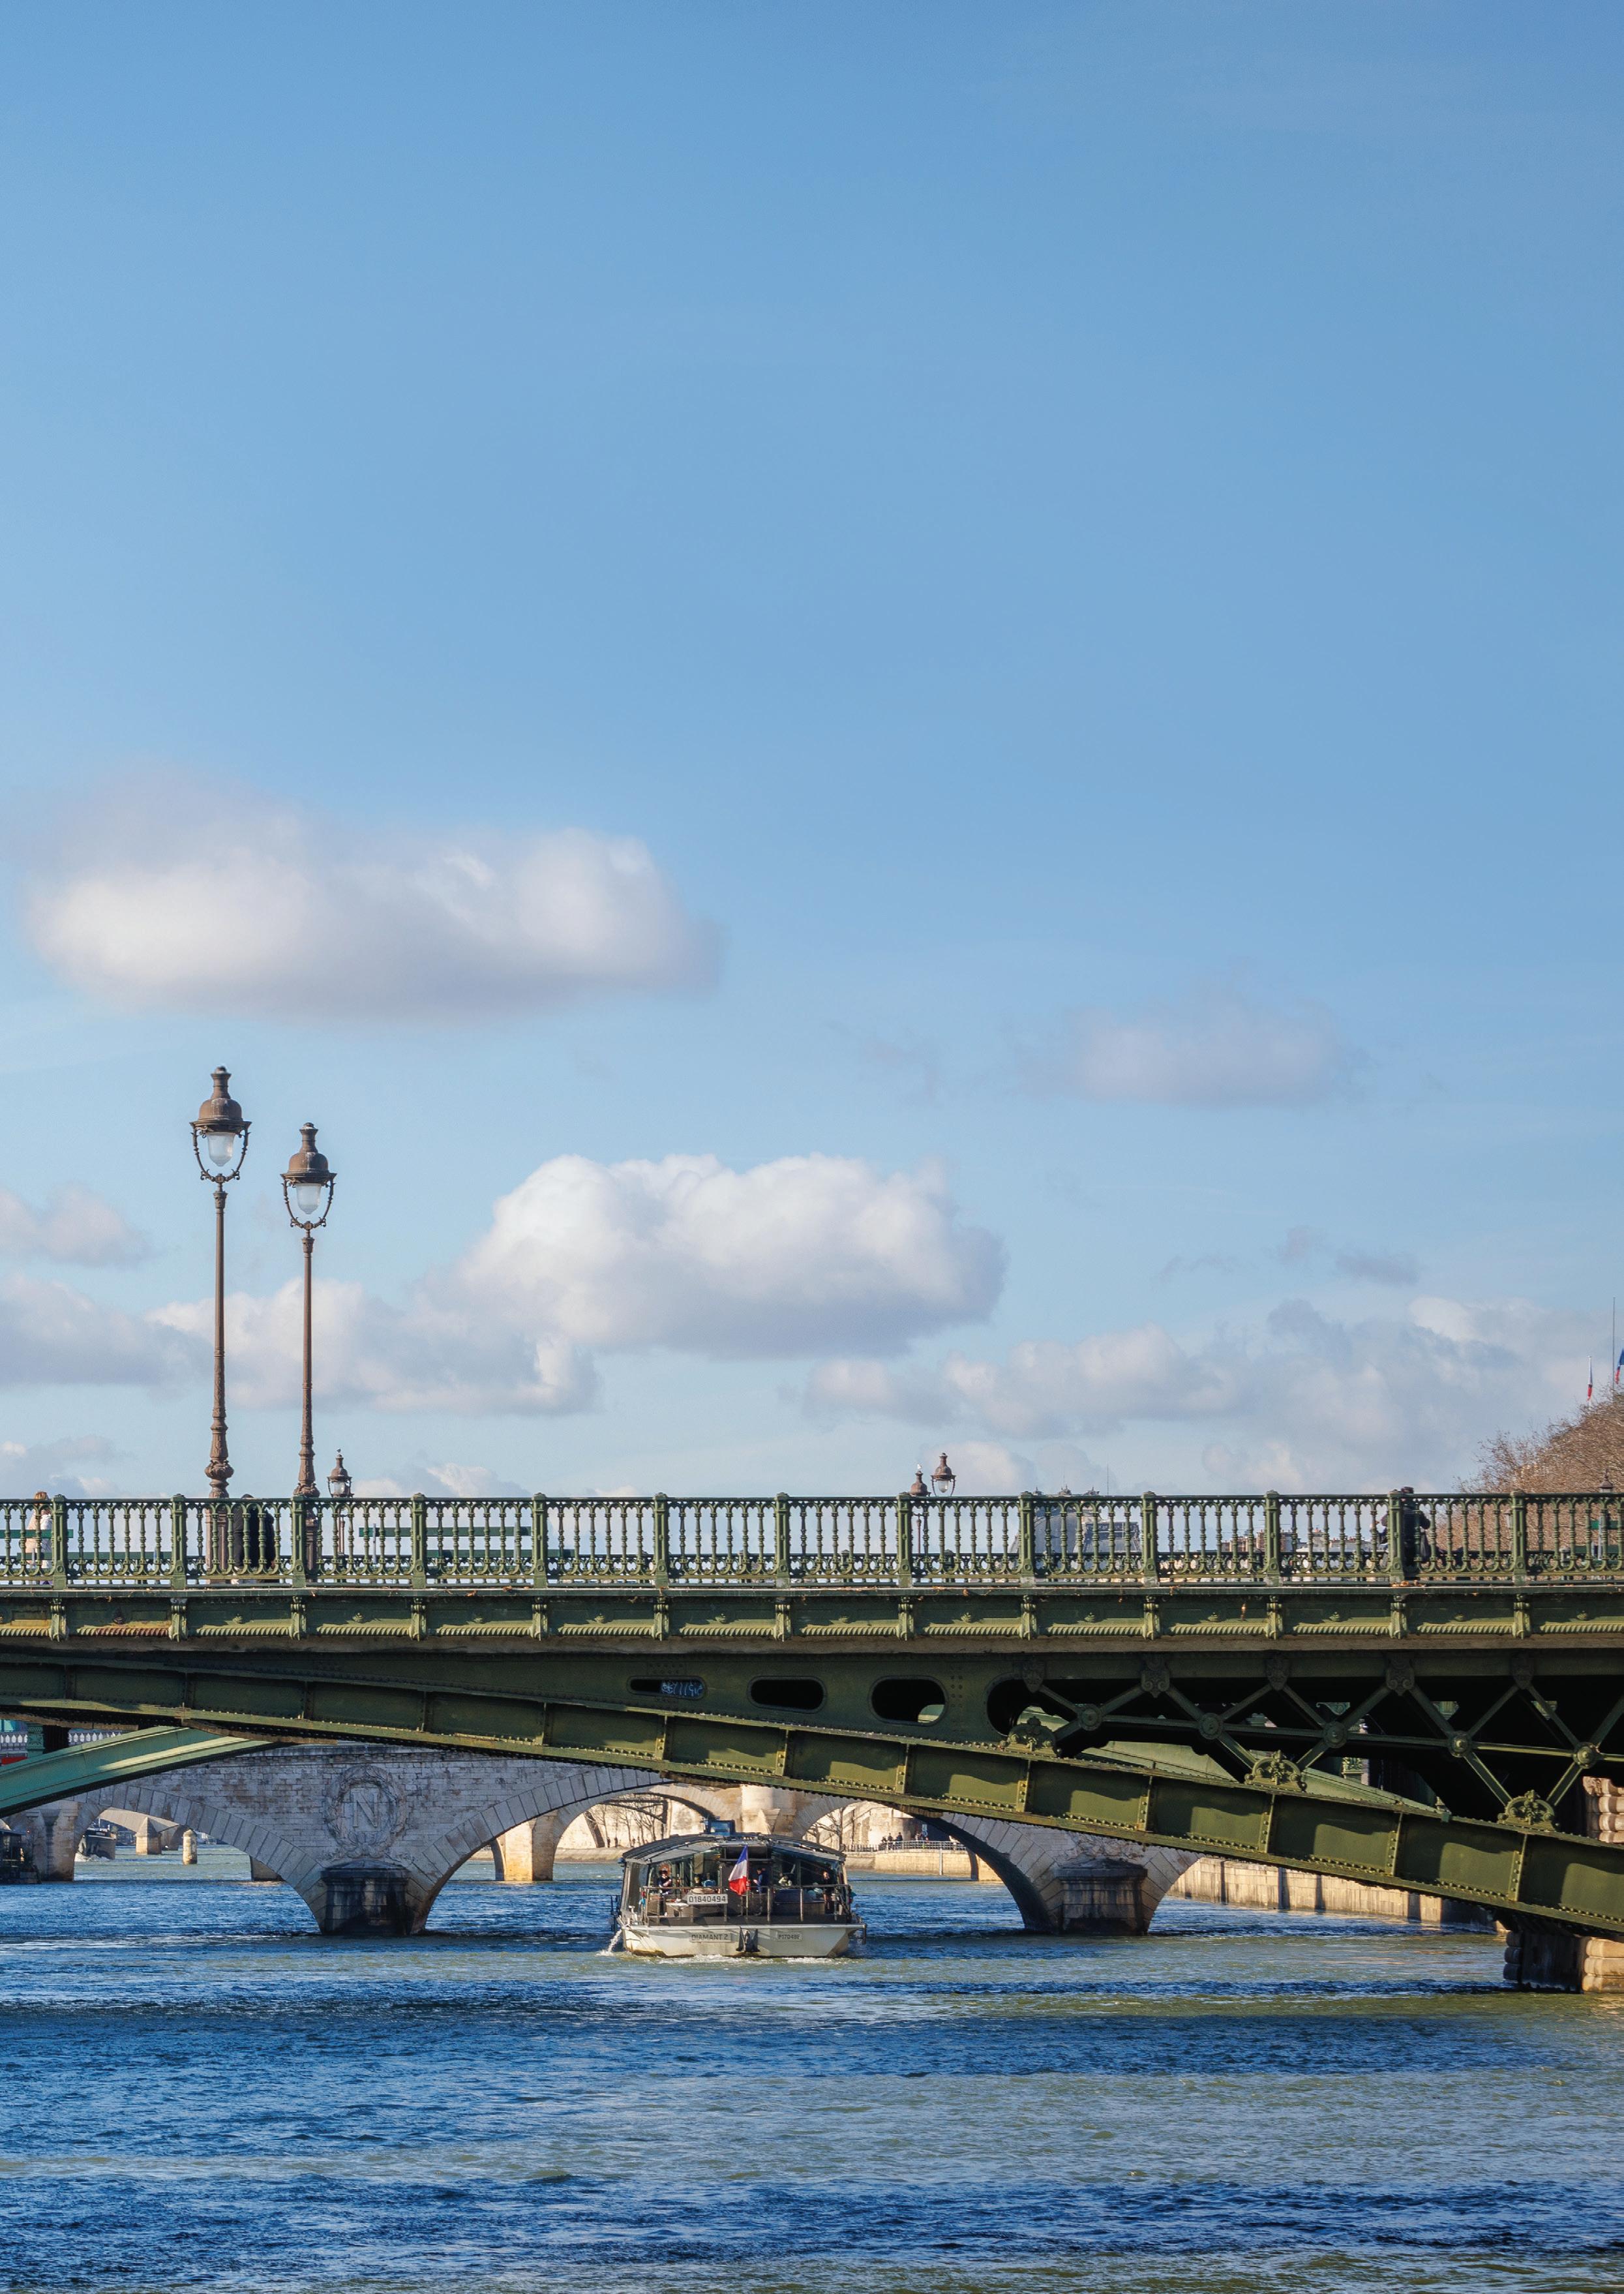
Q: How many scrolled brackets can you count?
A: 13